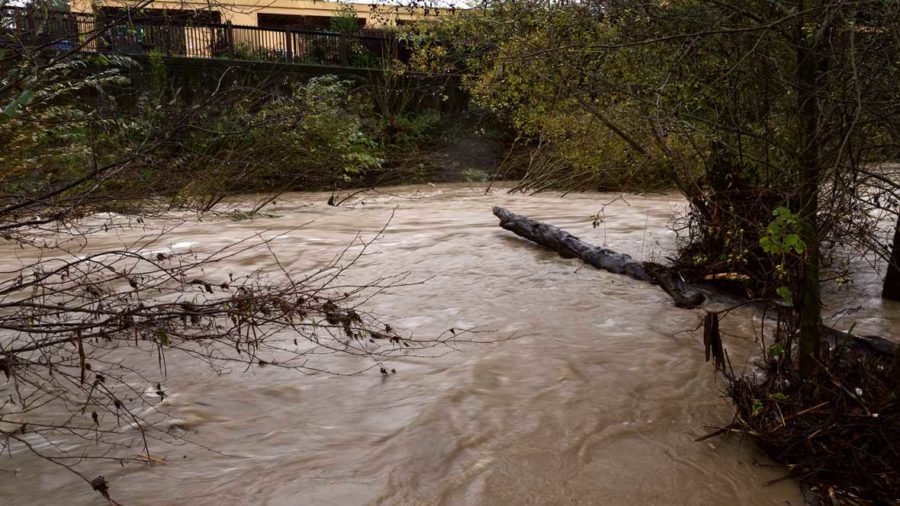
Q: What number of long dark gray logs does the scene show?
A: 1